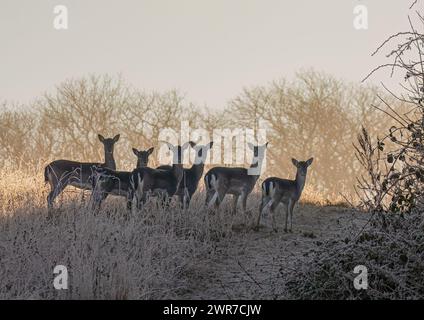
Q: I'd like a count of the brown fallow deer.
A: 6